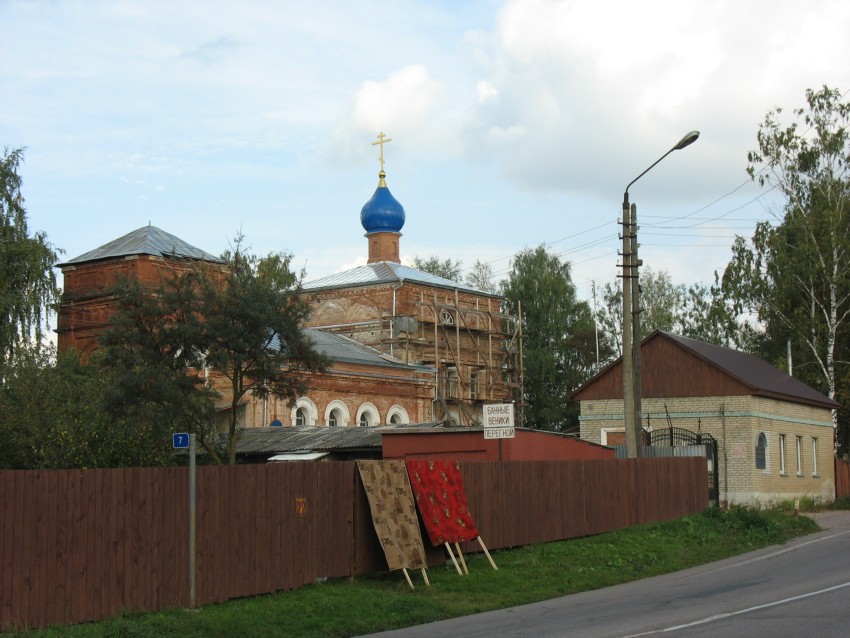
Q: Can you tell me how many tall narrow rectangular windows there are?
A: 3